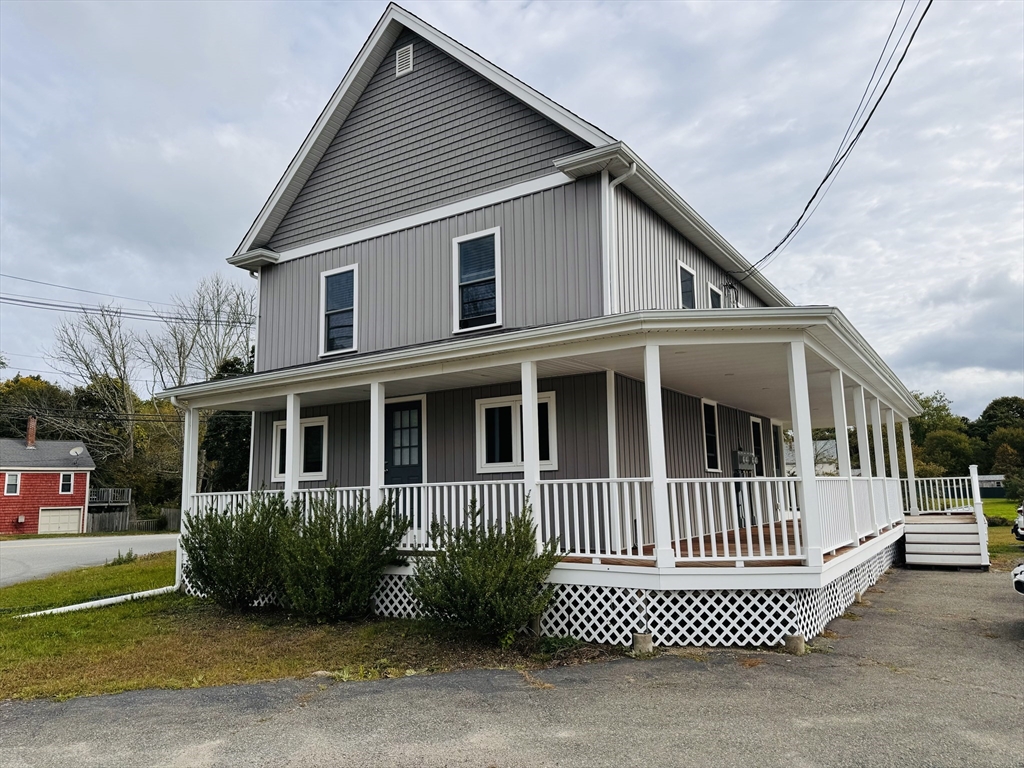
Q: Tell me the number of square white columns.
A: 11